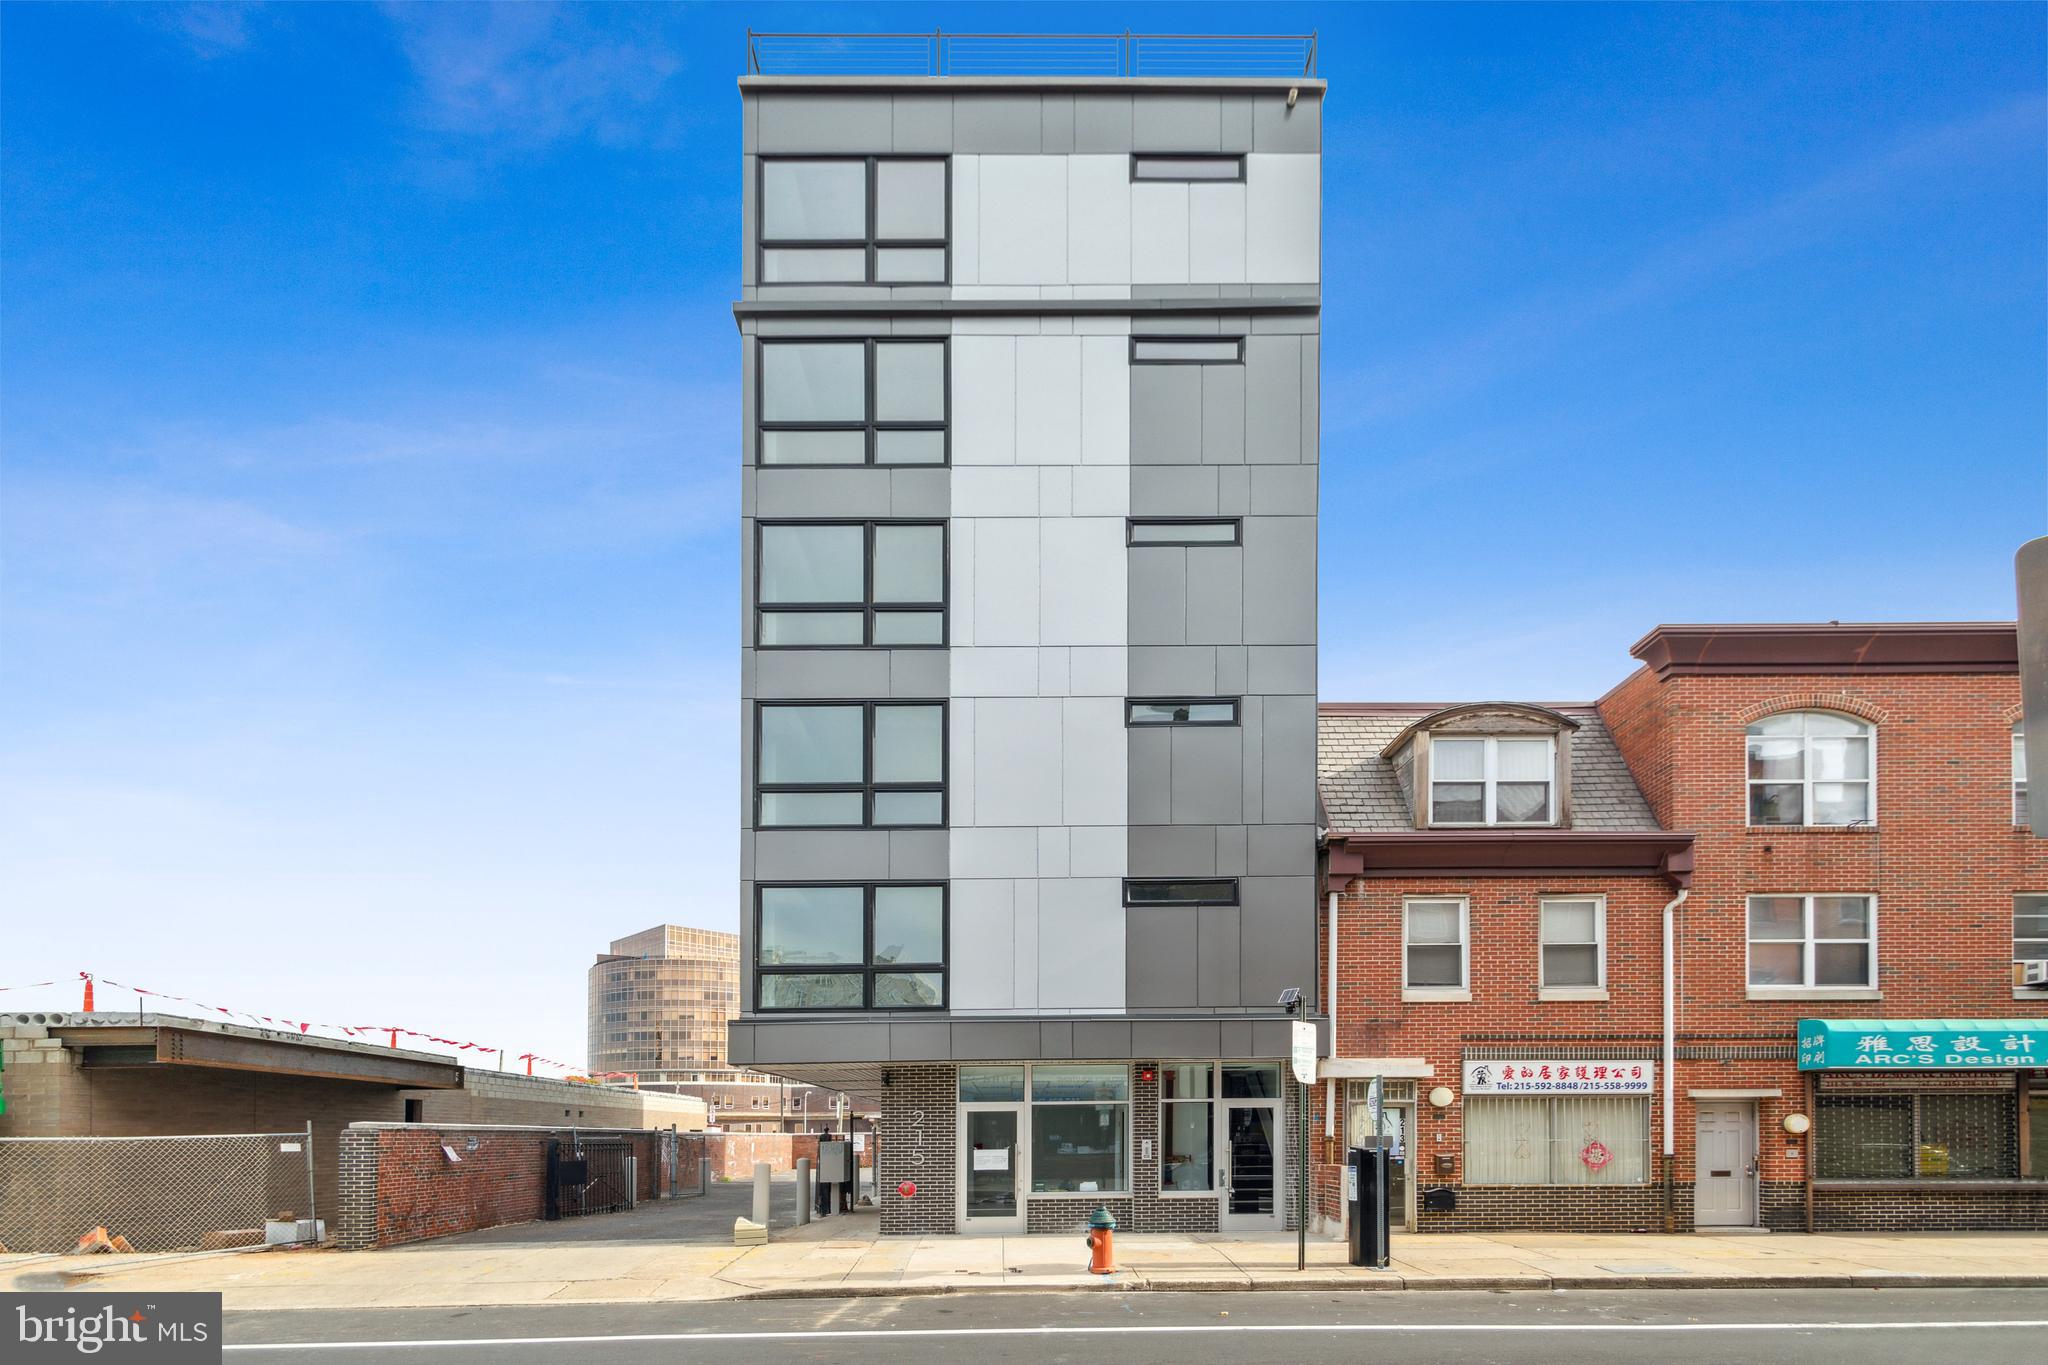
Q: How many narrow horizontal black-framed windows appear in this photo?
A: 5